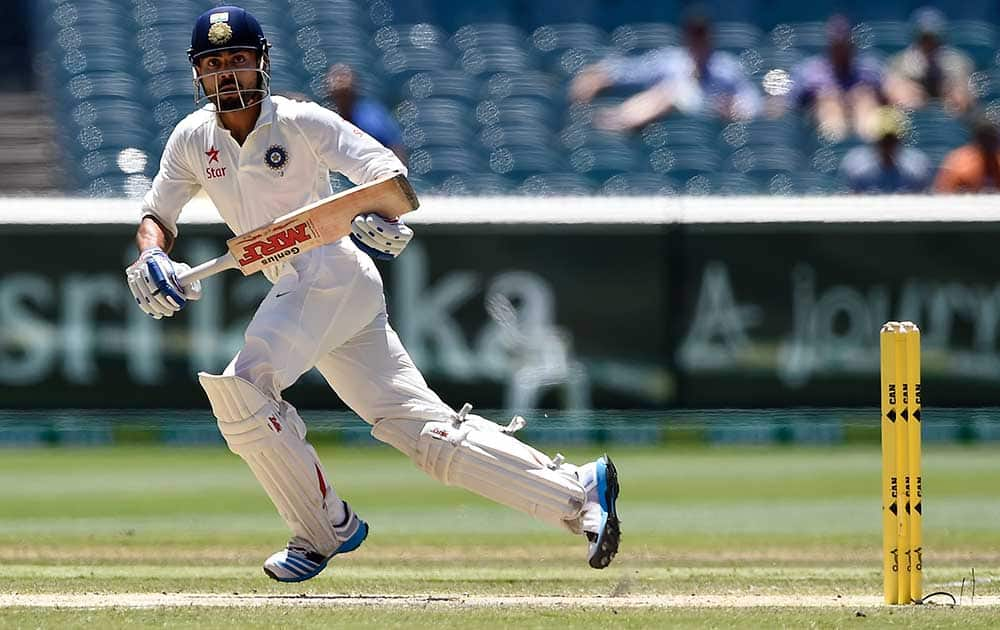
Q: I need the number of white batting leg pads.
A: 2